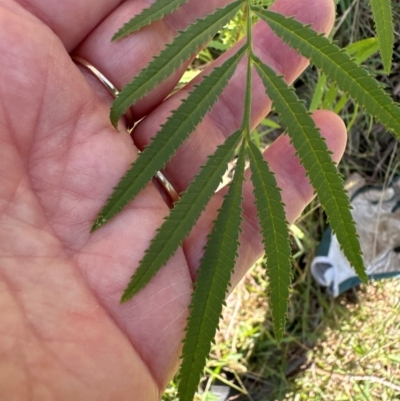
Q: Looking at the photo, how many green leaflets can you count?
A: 9